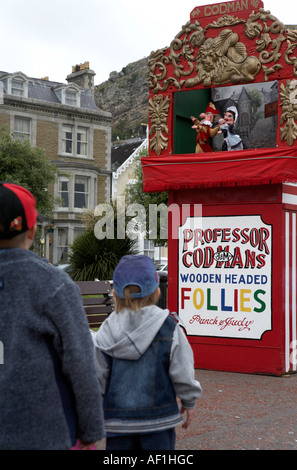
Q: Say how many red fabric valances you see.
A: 1